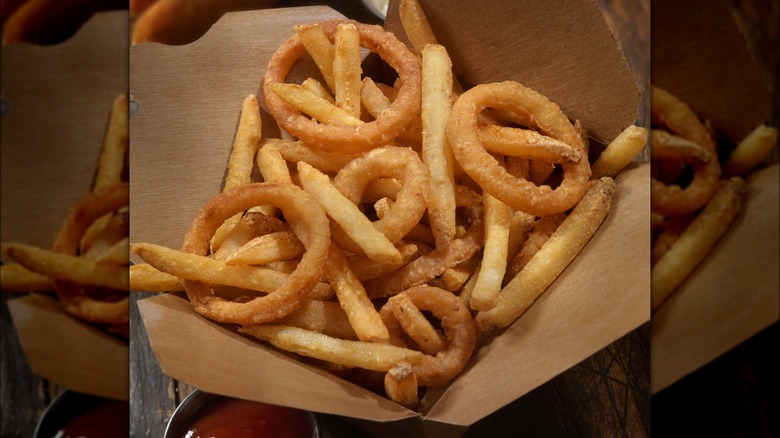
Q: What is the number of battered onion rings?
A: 5